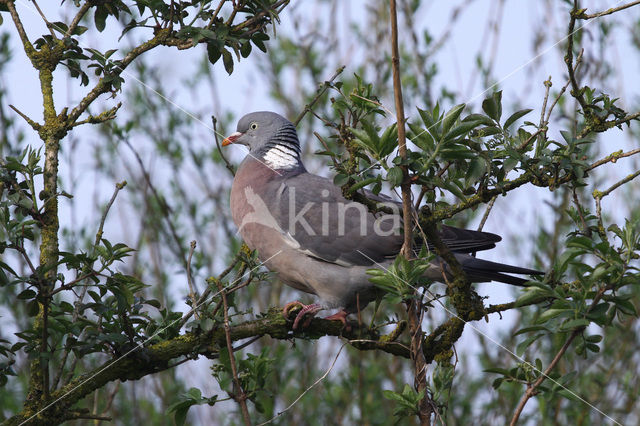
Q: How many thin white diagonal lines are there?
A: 4